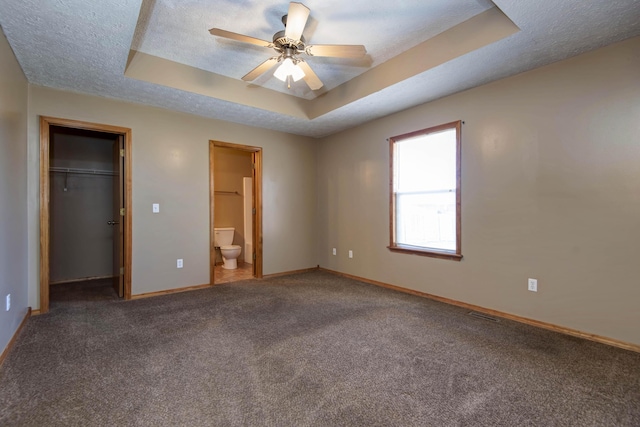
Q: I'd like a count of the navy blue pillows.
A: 0